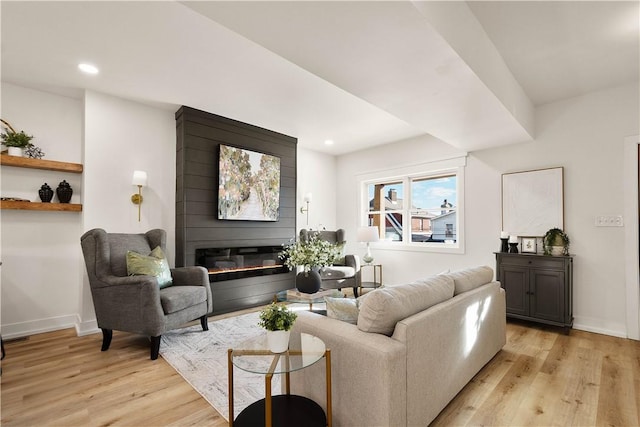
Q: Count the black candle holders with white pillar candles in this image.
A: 2